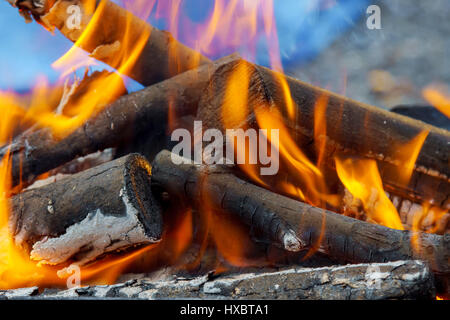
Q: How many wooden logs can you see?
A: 6